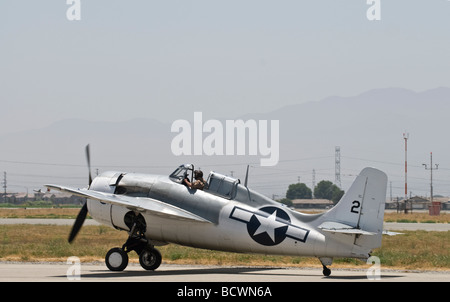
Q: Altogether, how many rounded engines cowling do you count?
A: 1